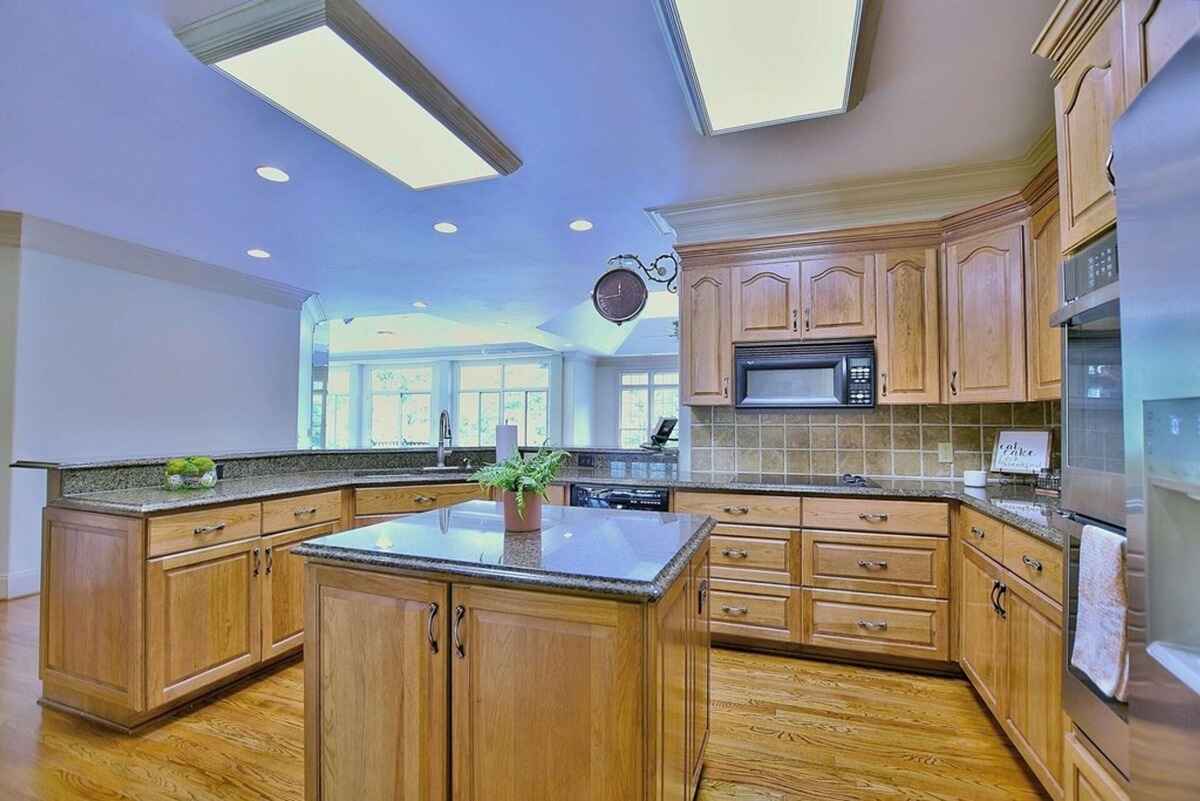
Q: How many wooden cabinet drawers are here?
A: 11